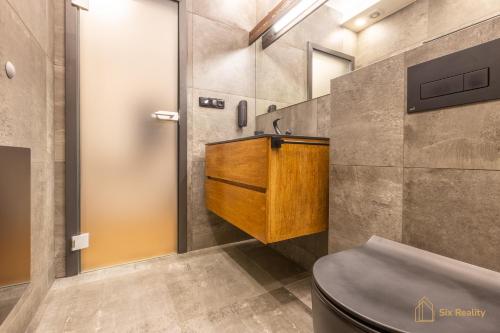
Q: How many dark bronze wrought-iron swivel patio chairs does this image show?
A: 0